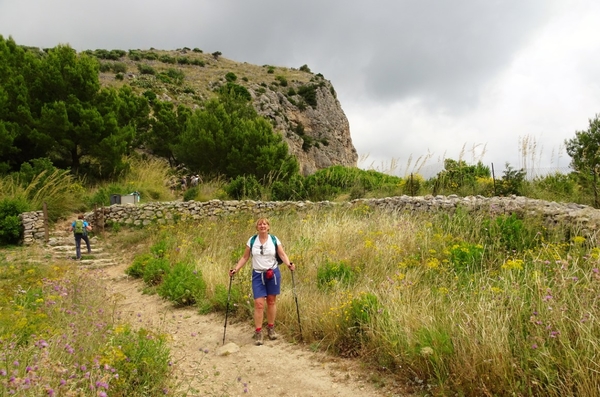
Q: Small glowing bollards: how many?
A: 0